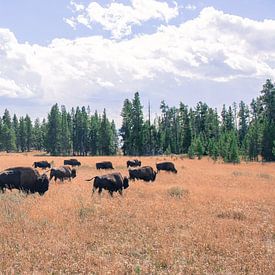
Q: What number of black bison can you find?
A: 9